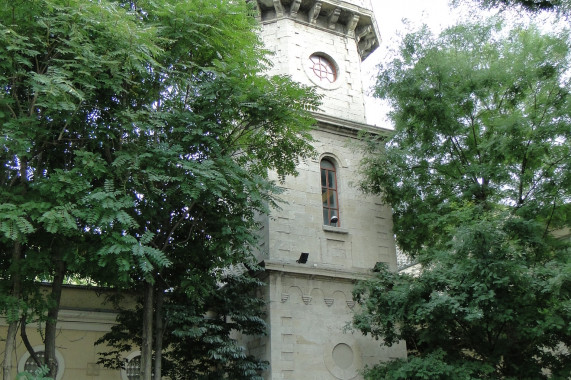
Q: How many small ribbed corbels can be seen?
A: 4